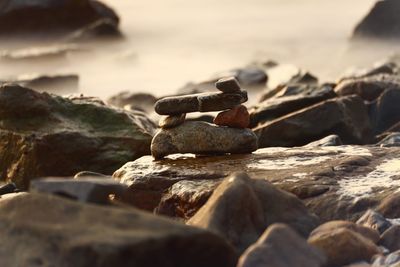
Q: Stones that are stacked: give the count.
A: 5